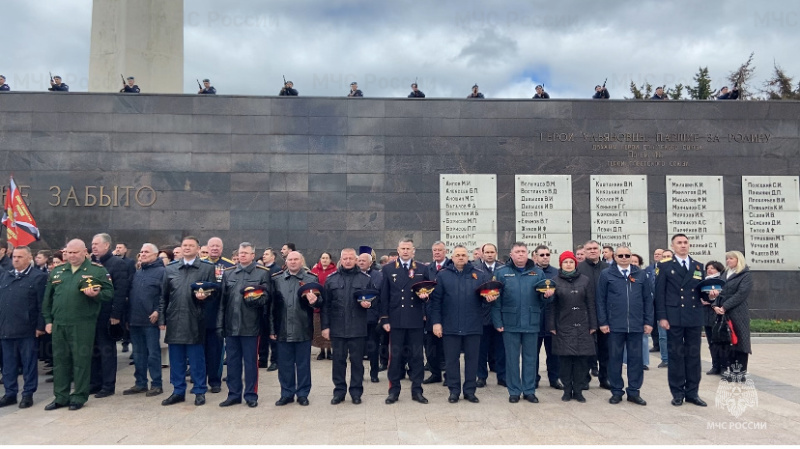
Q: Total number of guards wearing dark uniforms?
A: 12